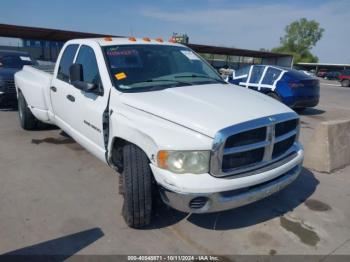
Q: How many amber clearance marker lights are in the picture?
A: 5